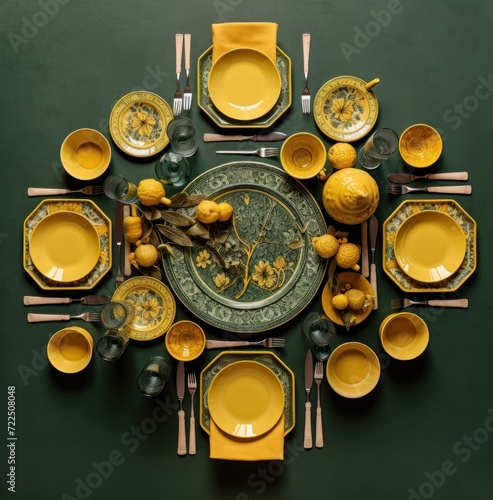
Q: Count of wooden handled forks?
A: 10